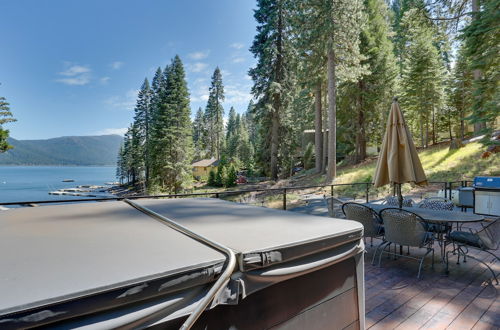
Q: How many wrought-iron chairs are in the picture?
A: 6